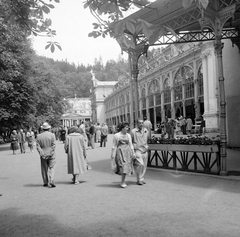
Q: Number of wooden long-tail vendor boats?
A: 0